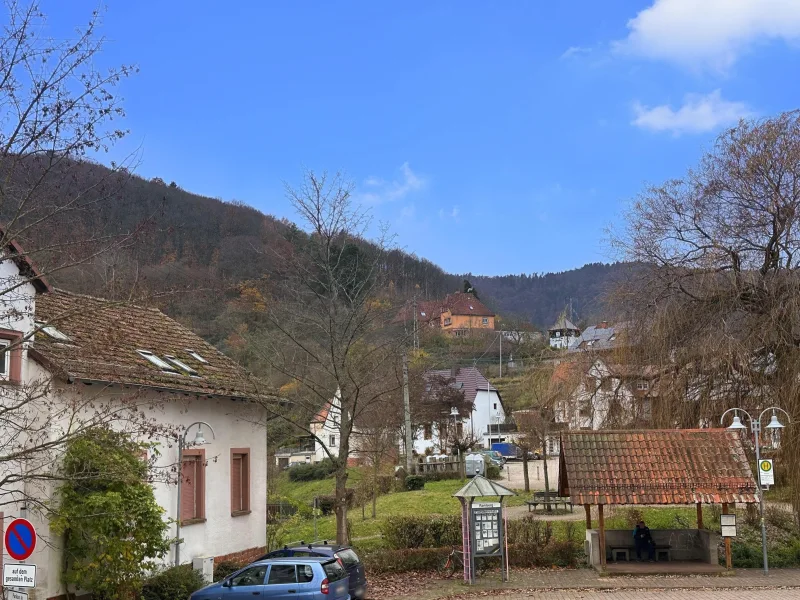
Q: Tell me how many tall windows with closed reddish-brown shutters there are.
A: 2